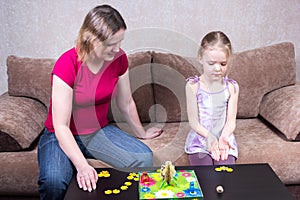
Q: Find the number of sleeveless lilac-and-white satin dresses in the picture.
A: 1